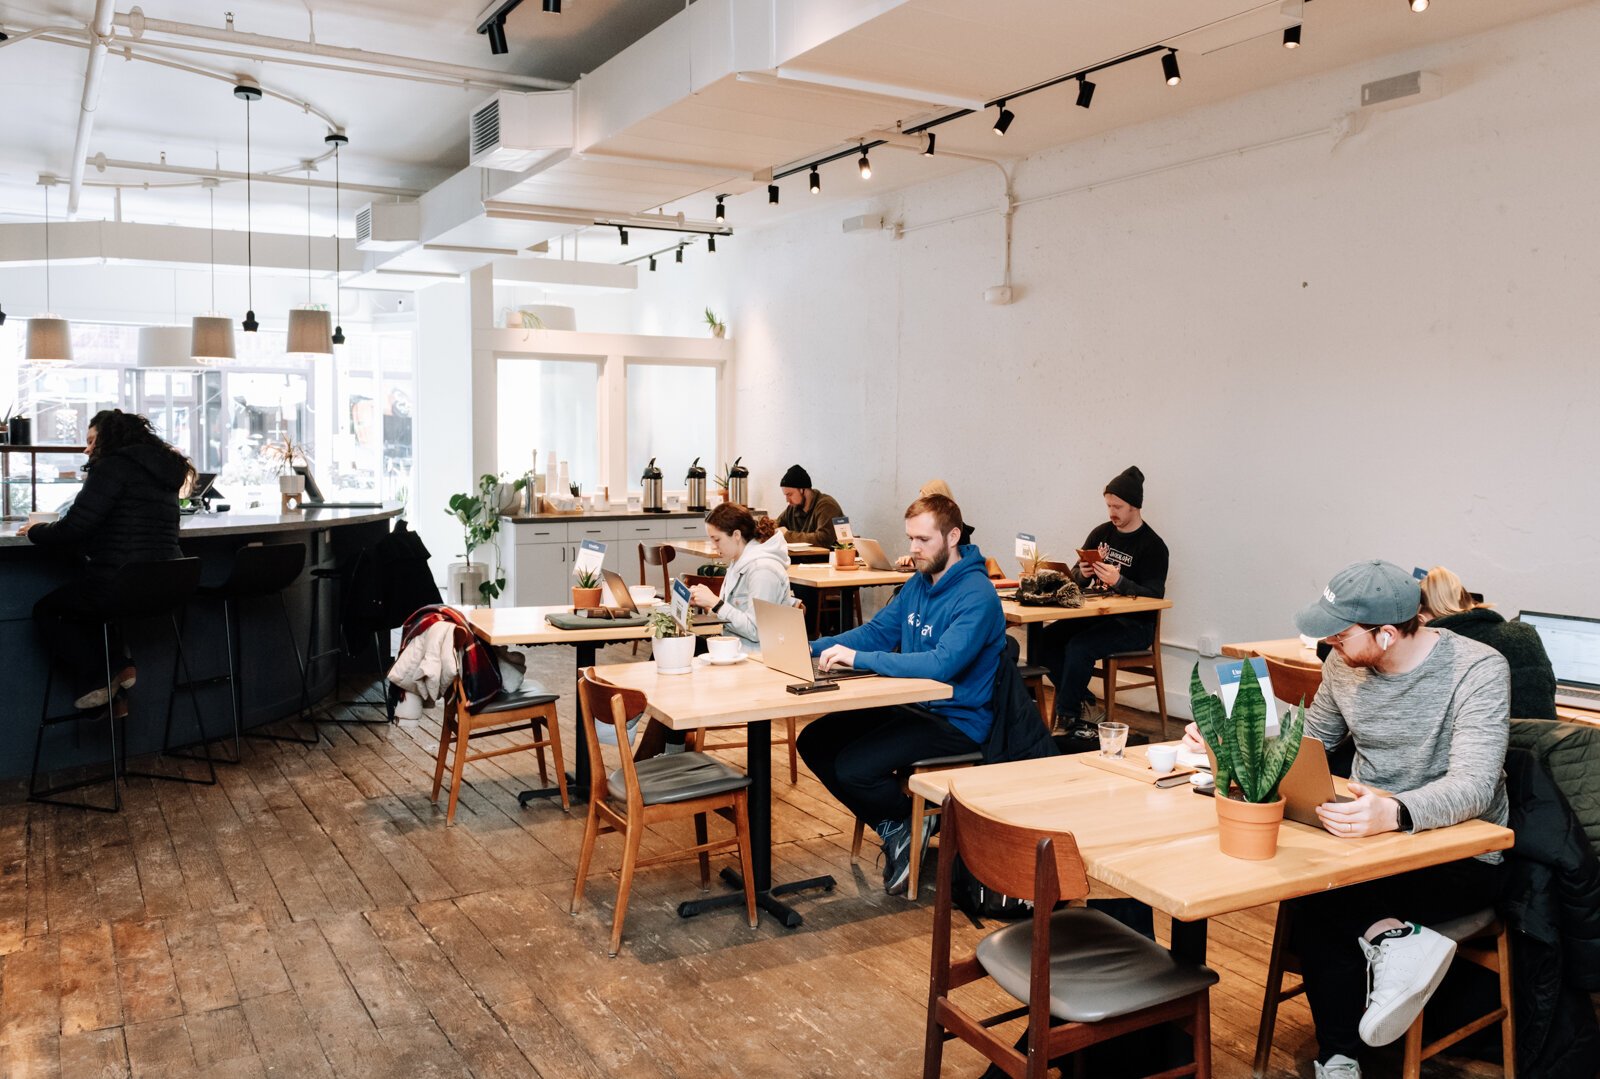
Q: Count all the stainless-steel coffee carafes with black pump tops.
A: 3